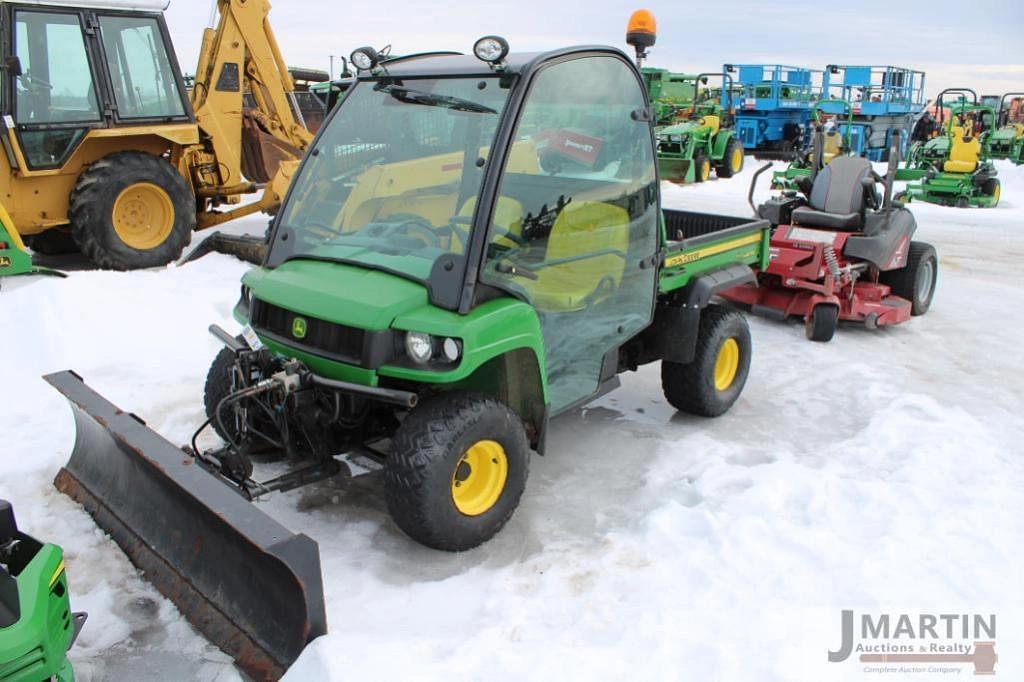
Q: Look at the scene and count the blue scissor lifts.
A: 2